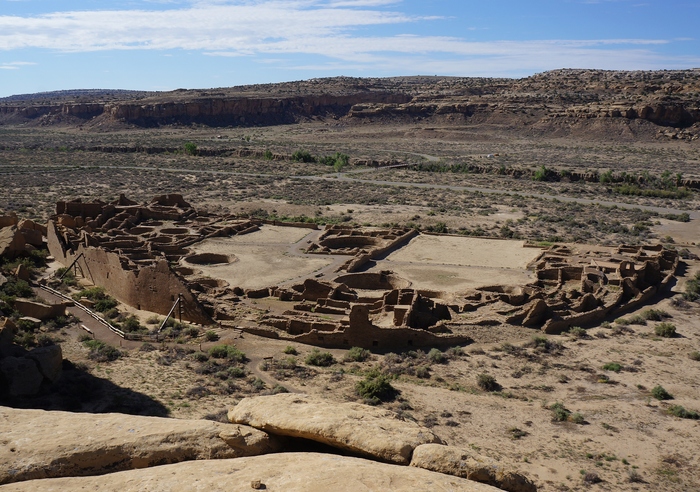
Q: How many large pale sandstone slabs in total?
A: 4